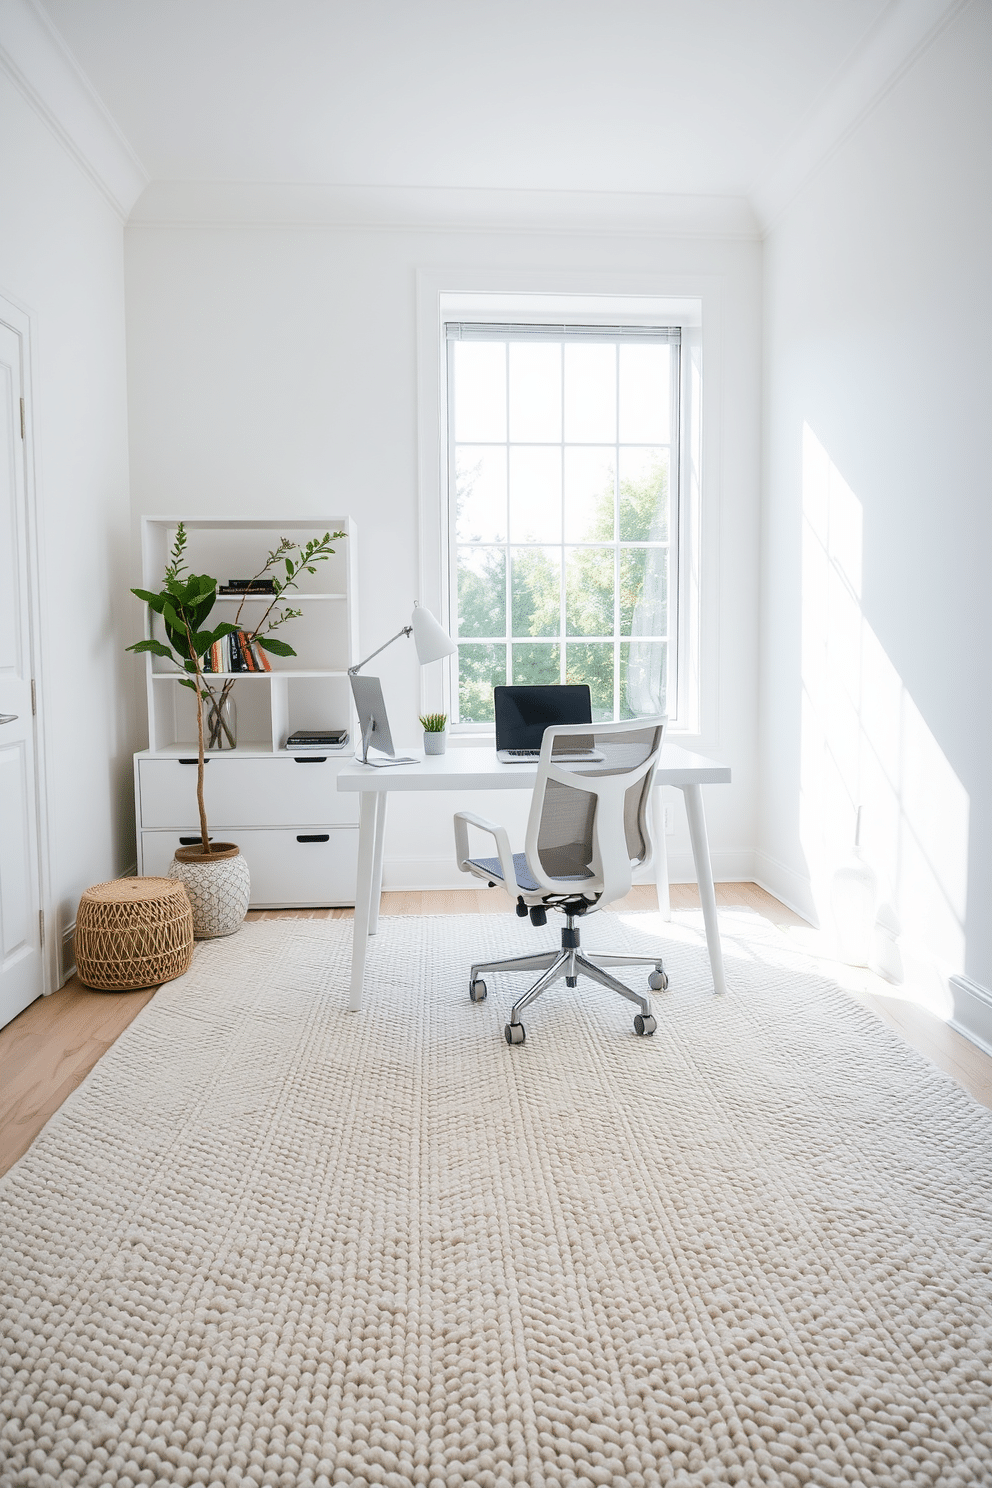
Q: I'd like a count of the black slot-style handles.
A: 4